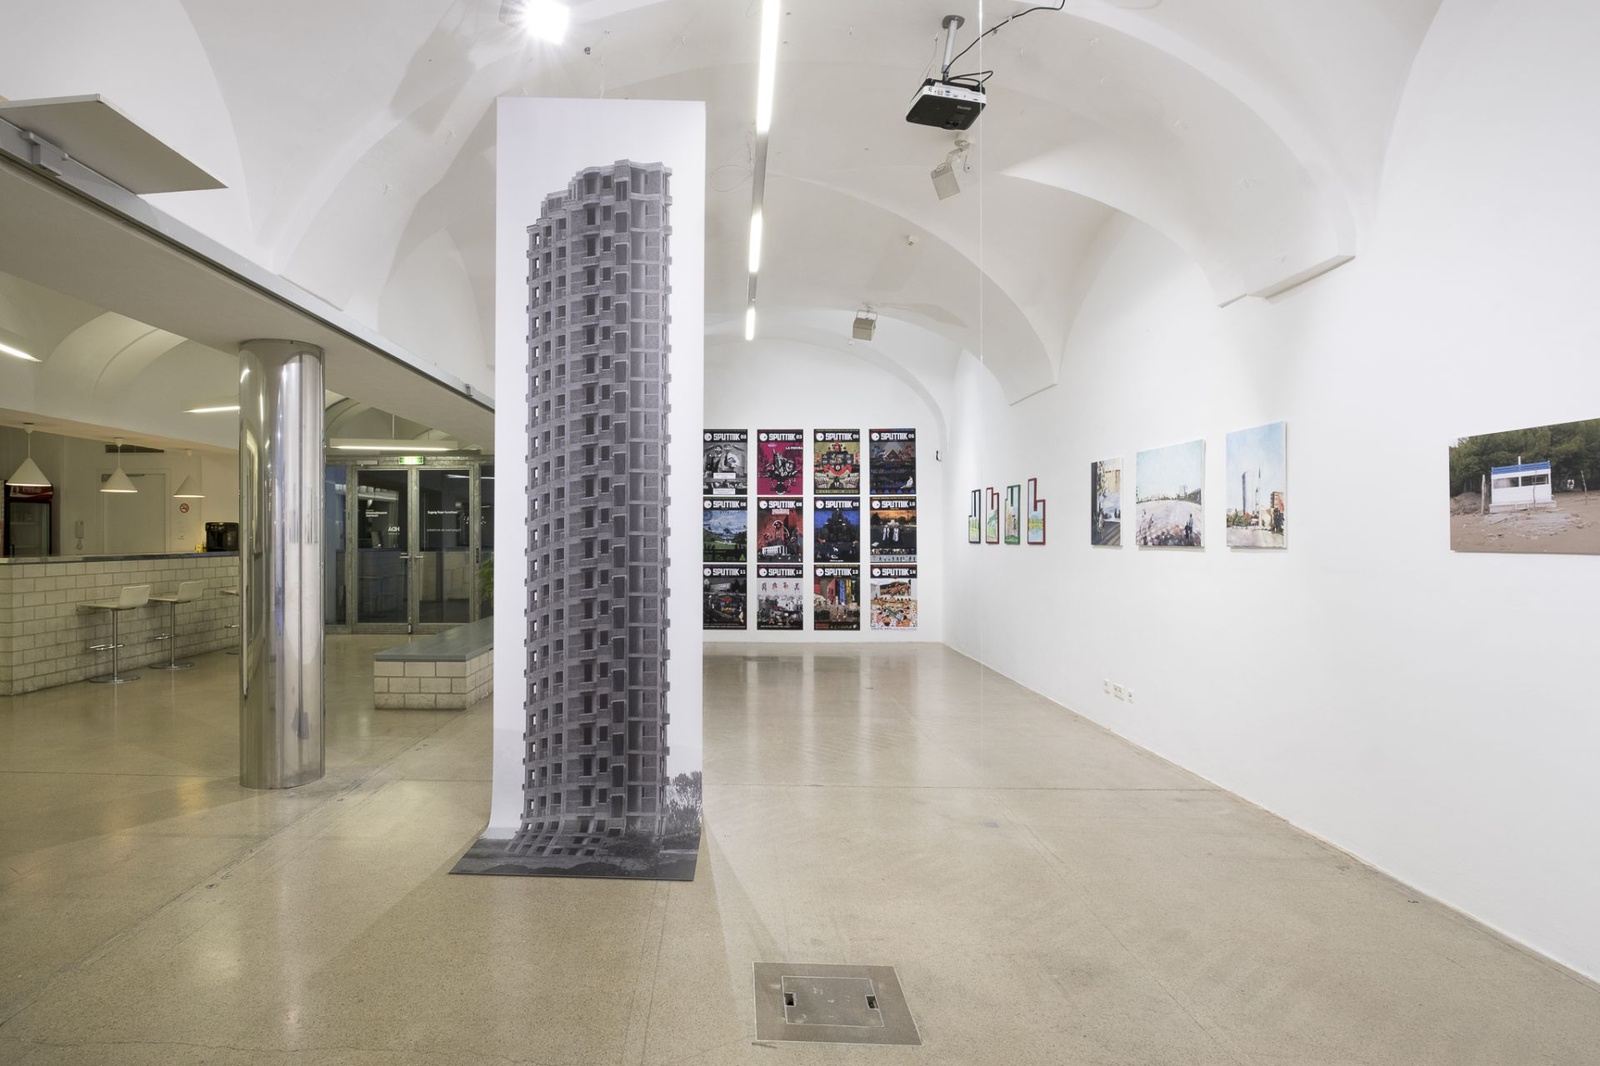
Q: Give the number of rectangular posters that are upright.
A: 12